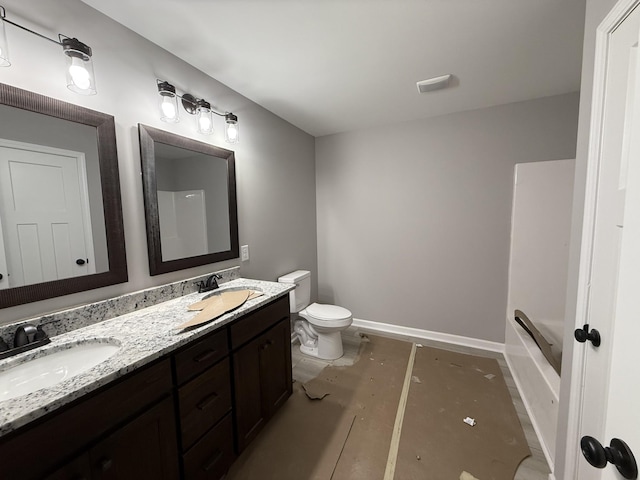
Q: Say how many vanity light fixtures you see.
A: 2